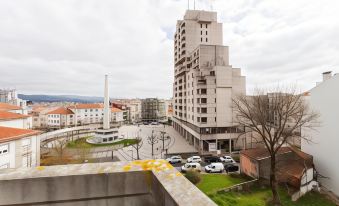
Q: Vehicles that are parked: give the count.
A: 7